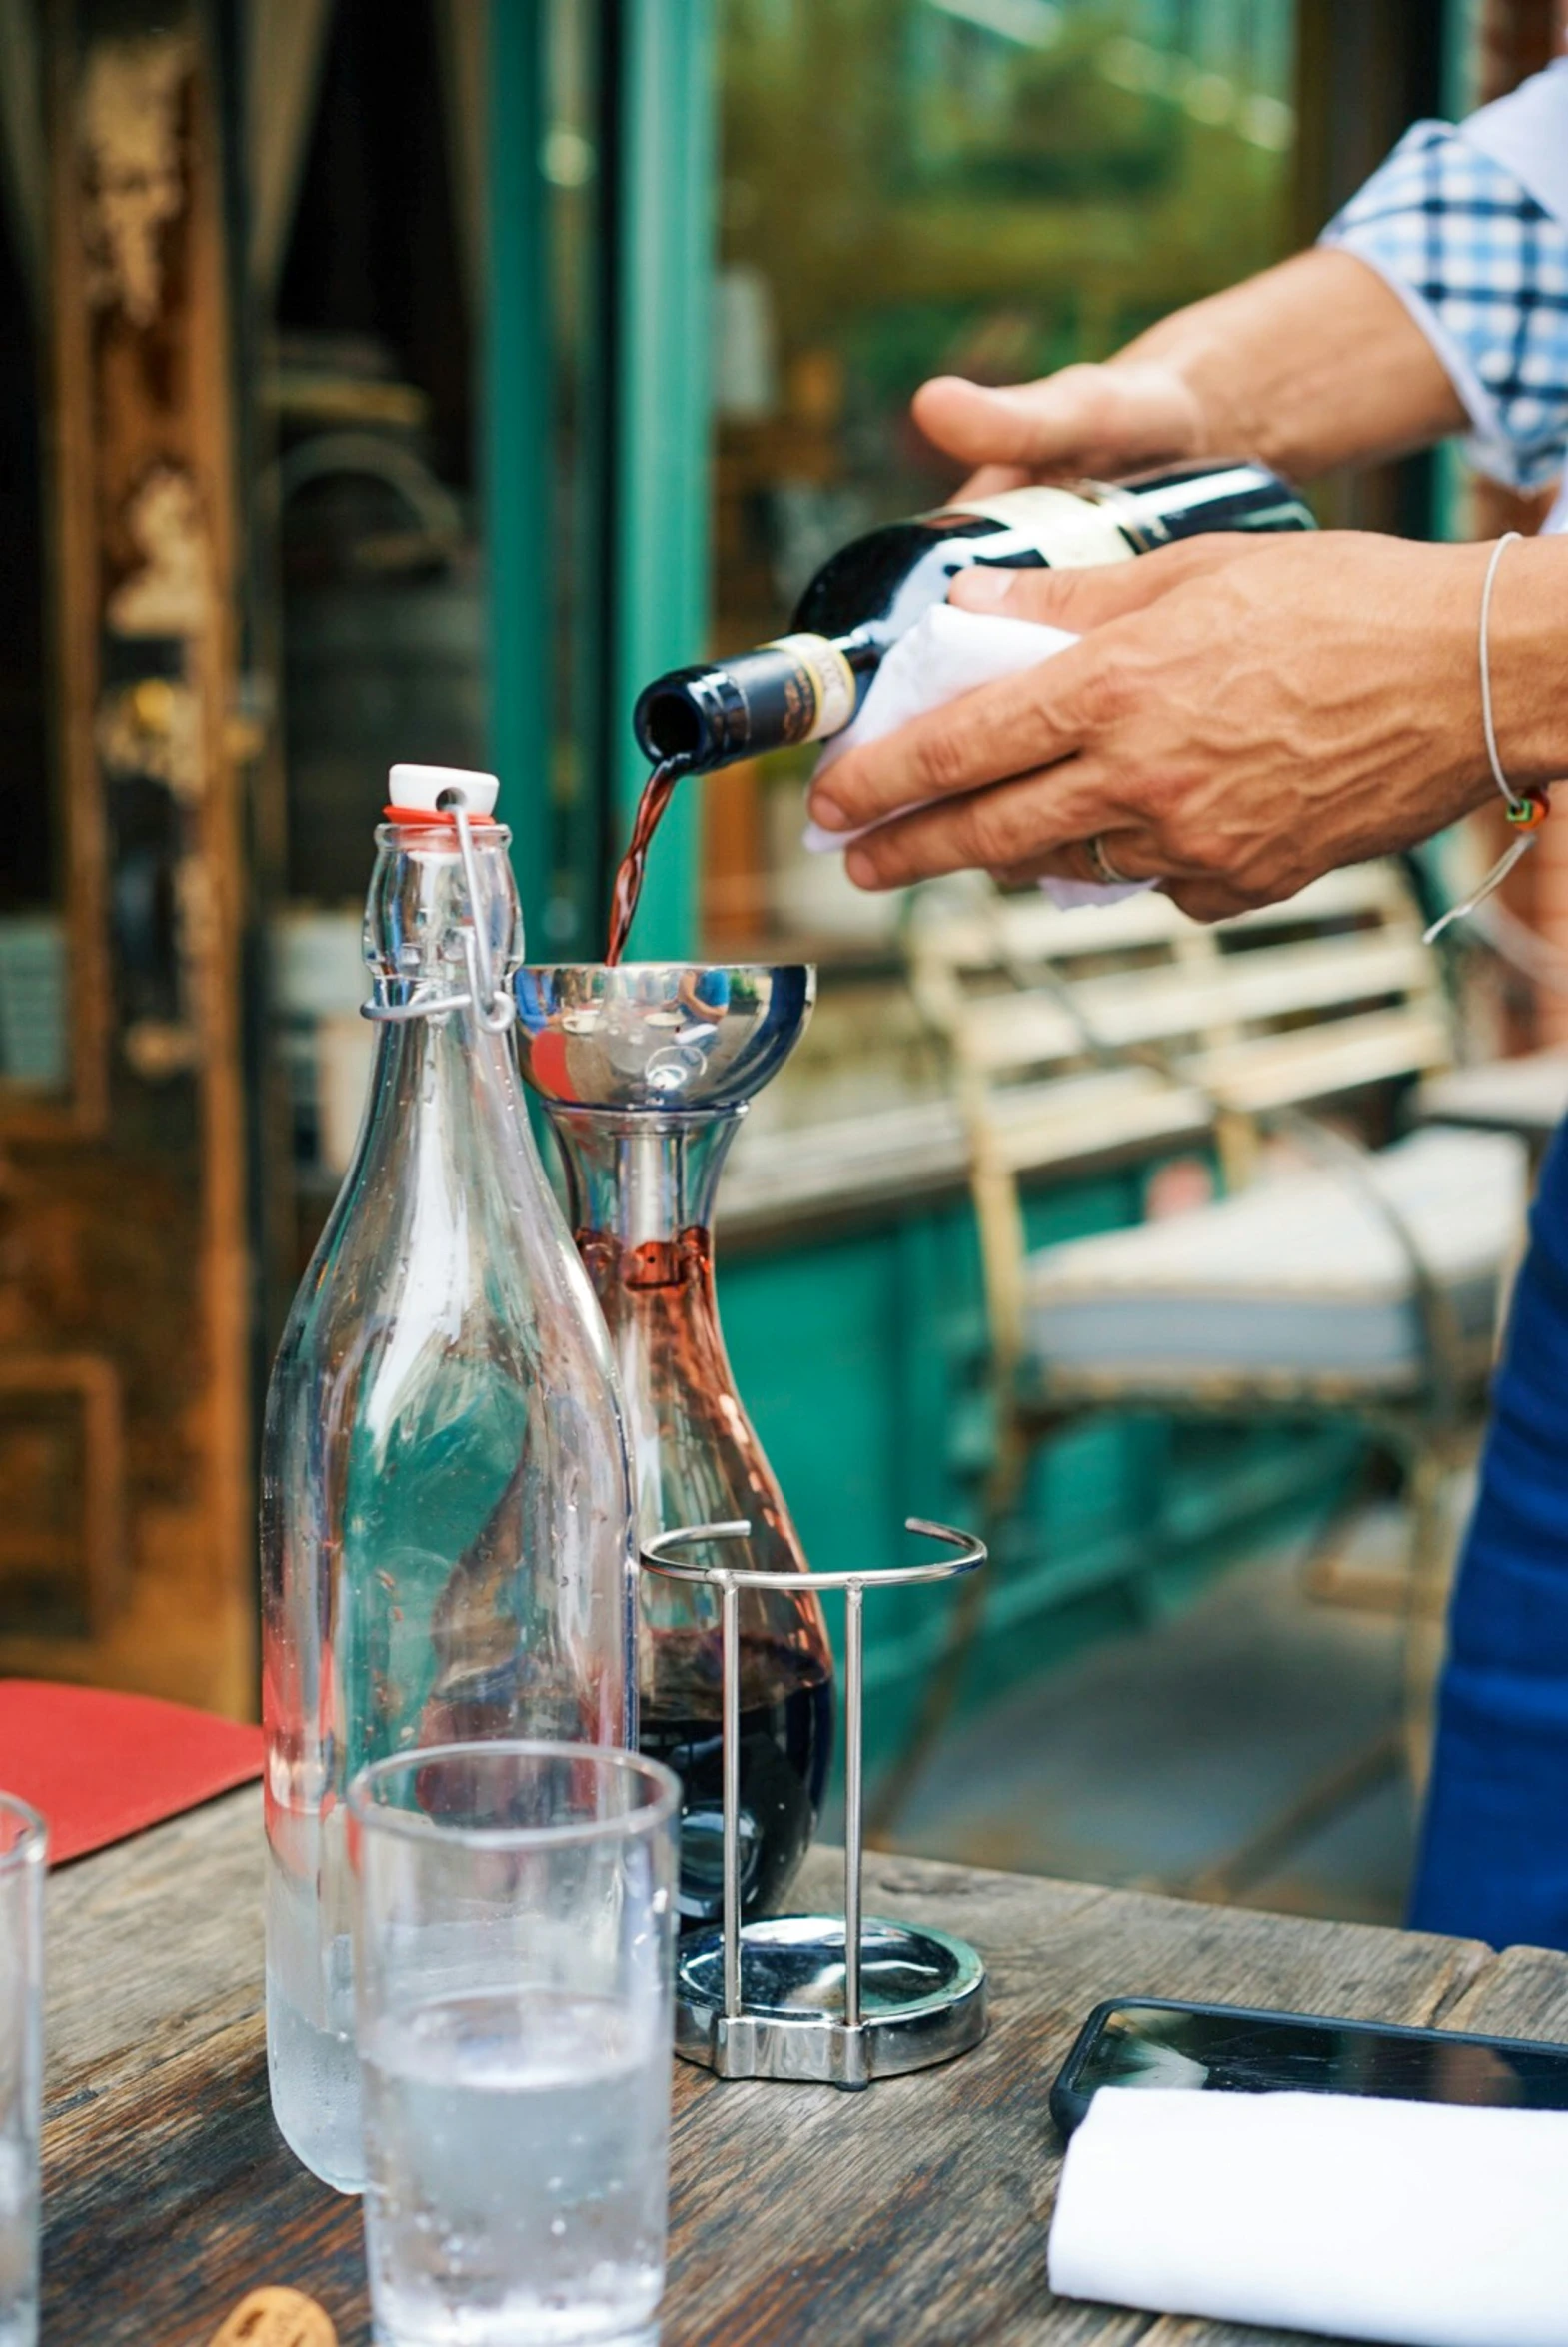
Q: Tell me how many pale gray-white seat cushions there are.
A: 1